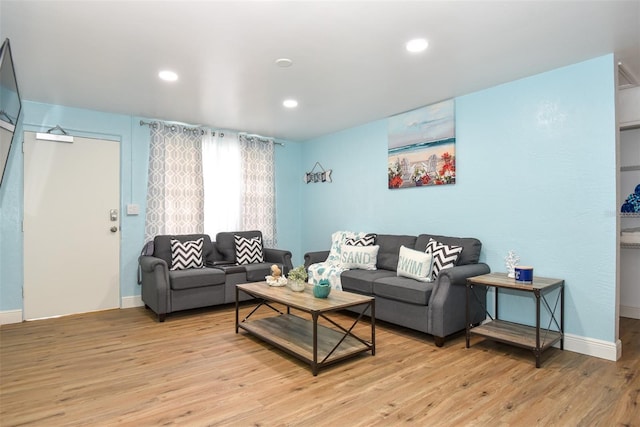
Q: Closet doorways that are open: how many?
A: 1